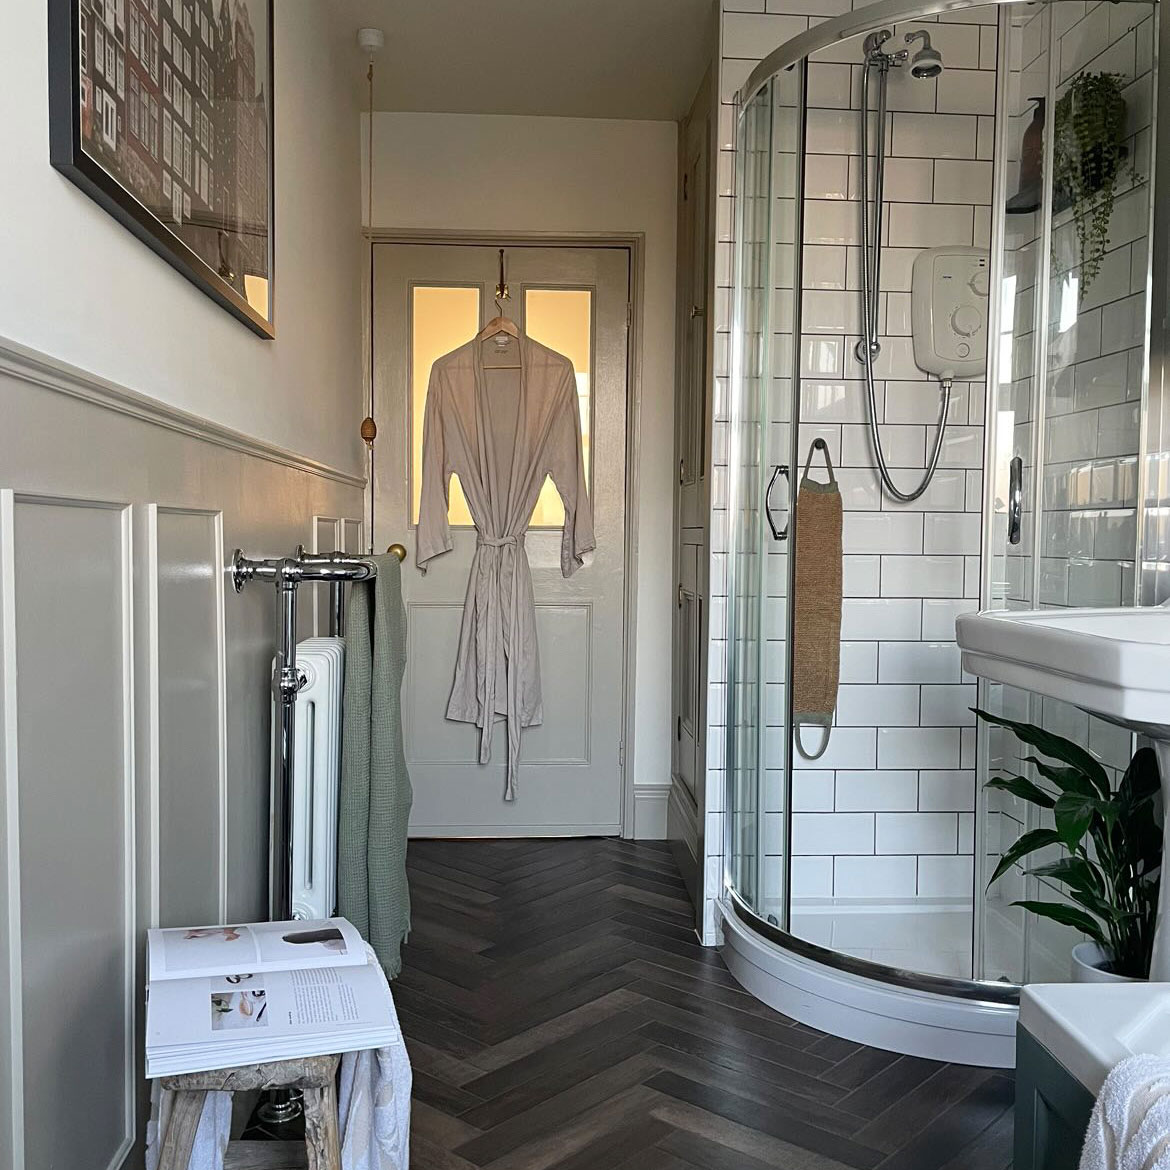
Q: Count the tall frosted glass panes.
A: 2